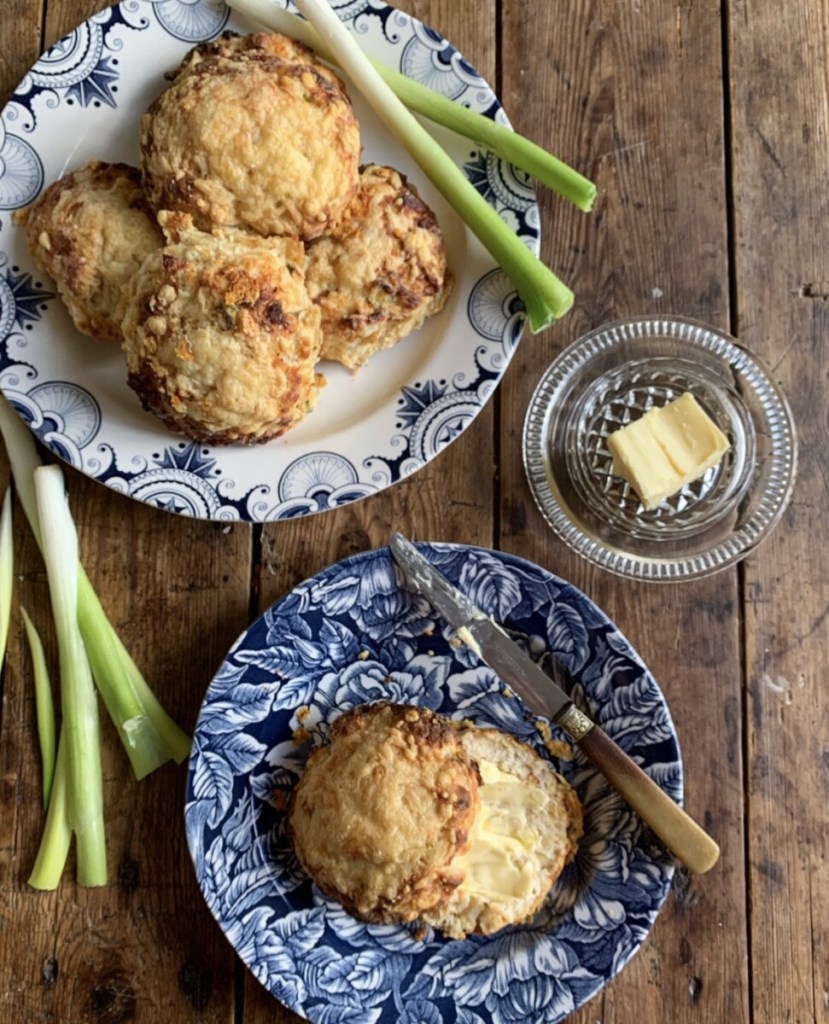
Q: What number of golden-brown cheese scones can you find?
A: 5